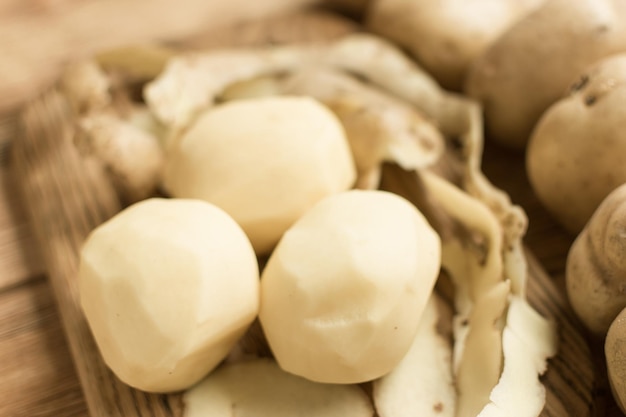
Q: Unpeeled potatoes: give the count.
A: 5